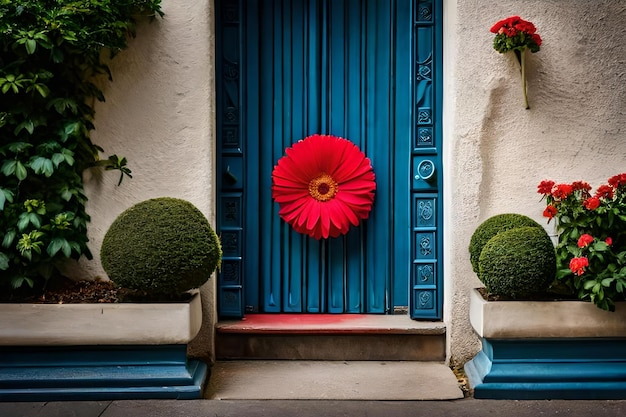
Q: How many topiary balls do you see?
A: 3